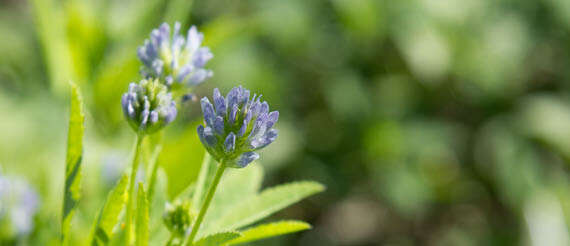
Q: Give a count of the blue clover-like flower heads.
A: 3